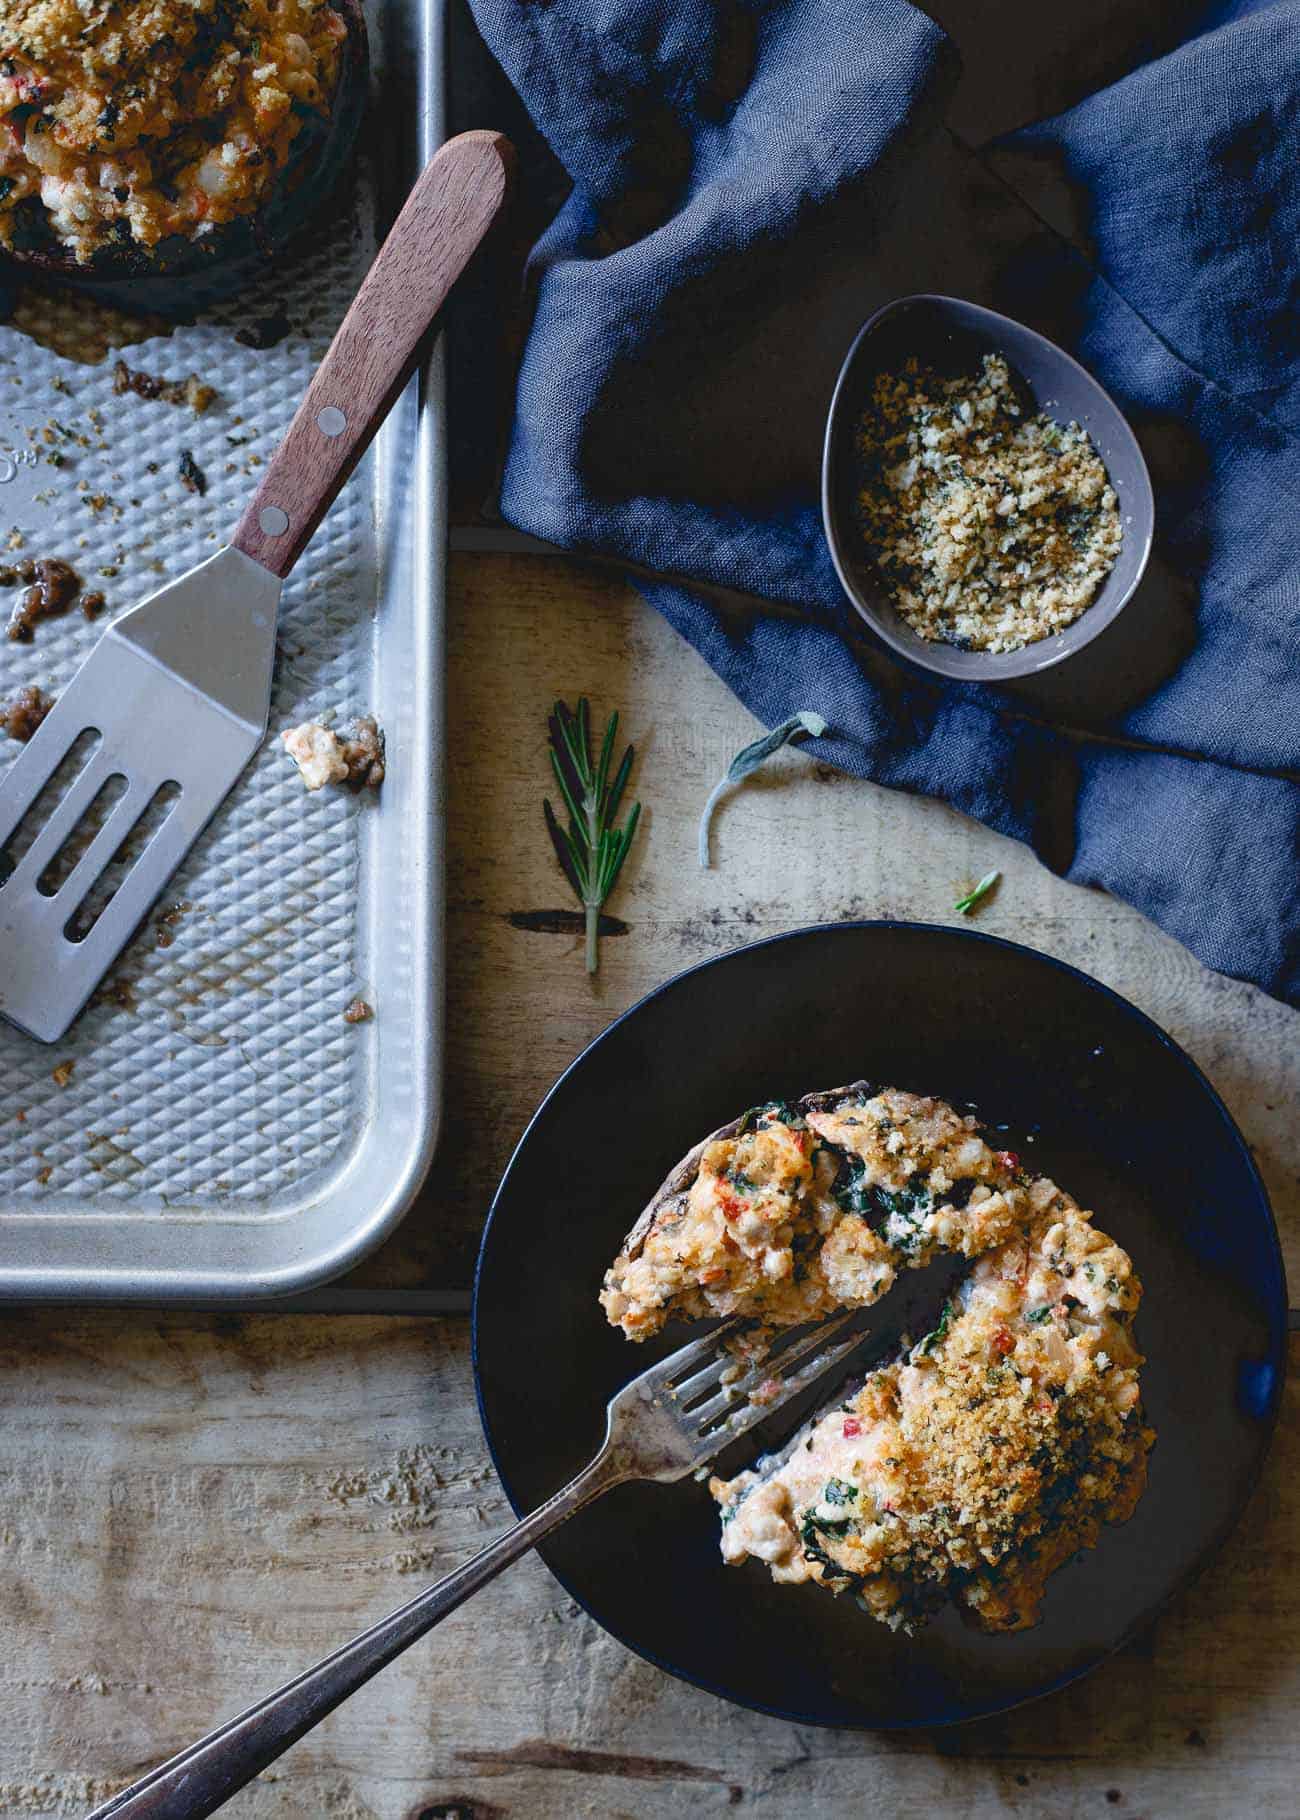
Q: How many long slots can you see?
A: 3